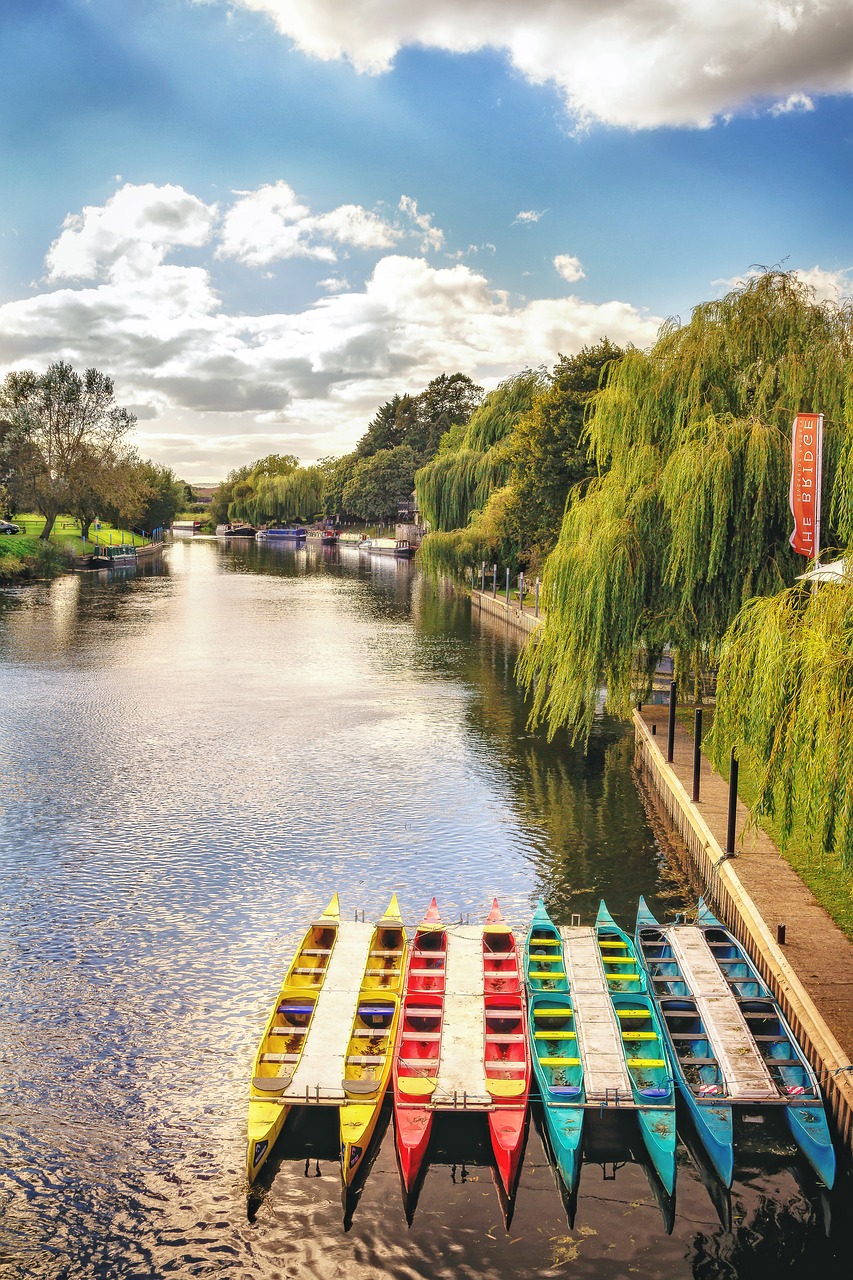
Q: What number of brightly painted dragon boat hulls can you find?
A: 8